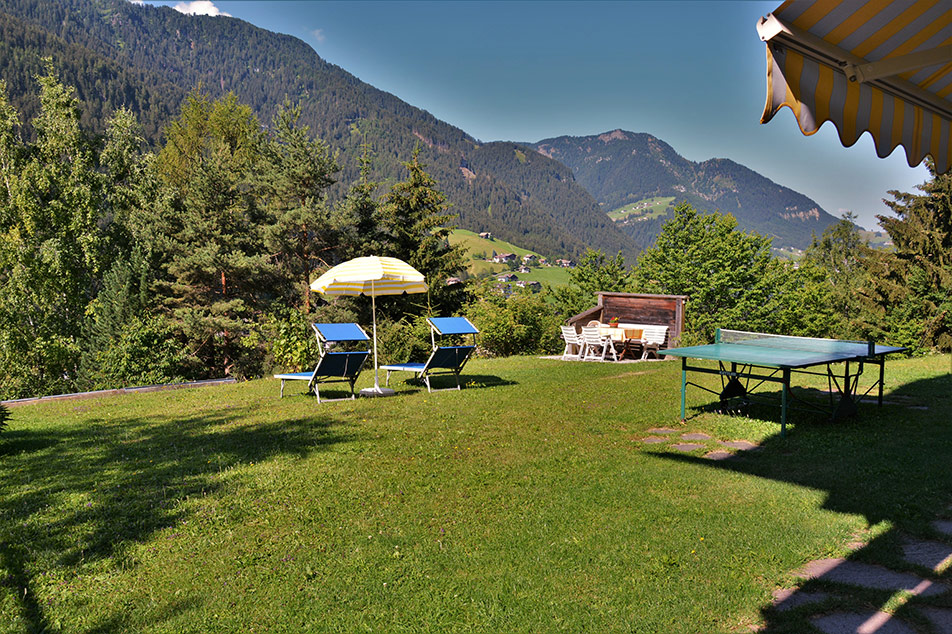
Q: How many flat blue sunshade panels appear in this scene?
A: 2